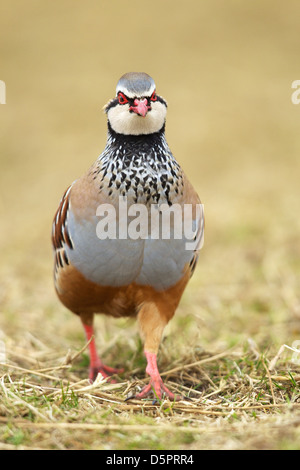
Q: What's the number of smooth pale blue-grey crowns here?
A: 1